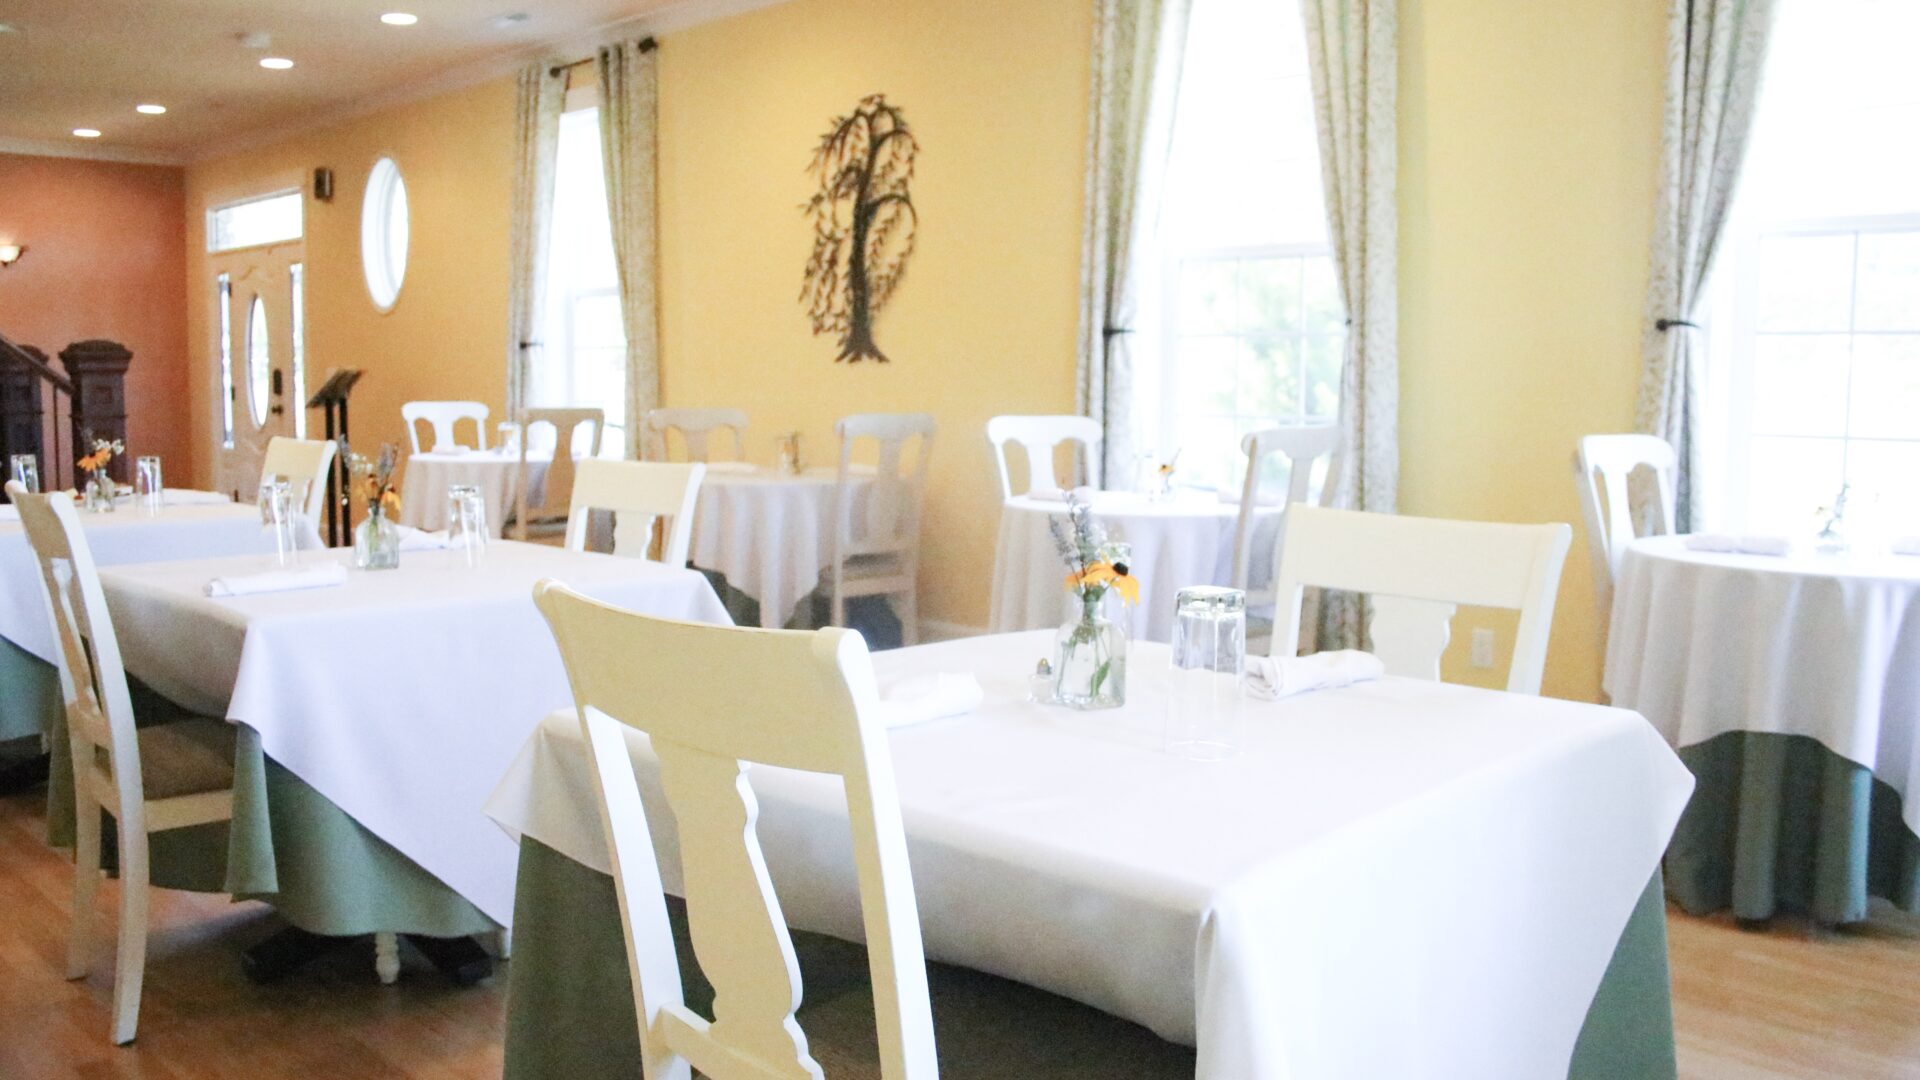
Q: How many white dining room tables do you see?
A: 7